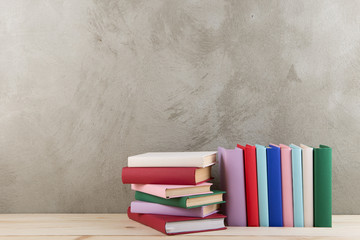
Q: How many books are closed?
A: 14